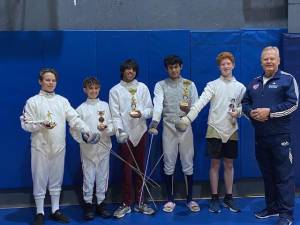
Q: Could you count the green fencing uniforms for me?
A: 0